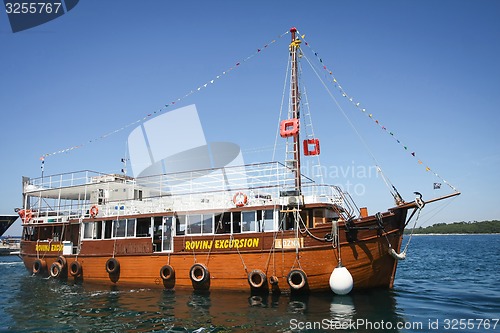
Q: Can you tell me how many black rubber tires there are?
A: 9